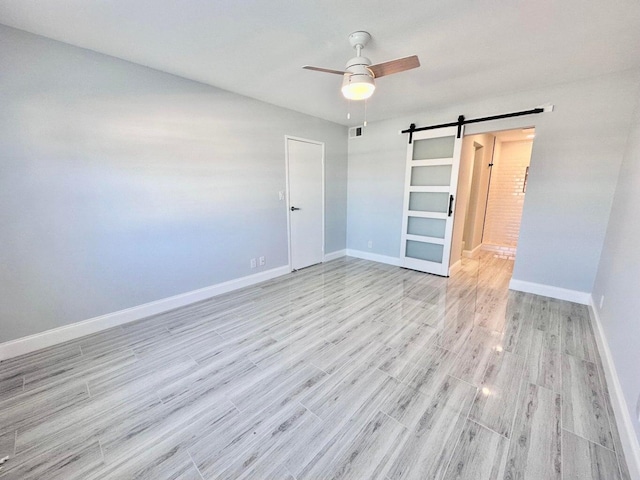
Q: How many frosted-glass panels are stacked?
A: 5